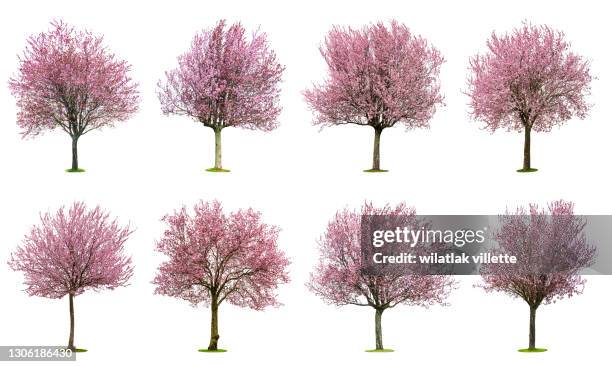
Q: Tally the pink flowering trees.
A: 8